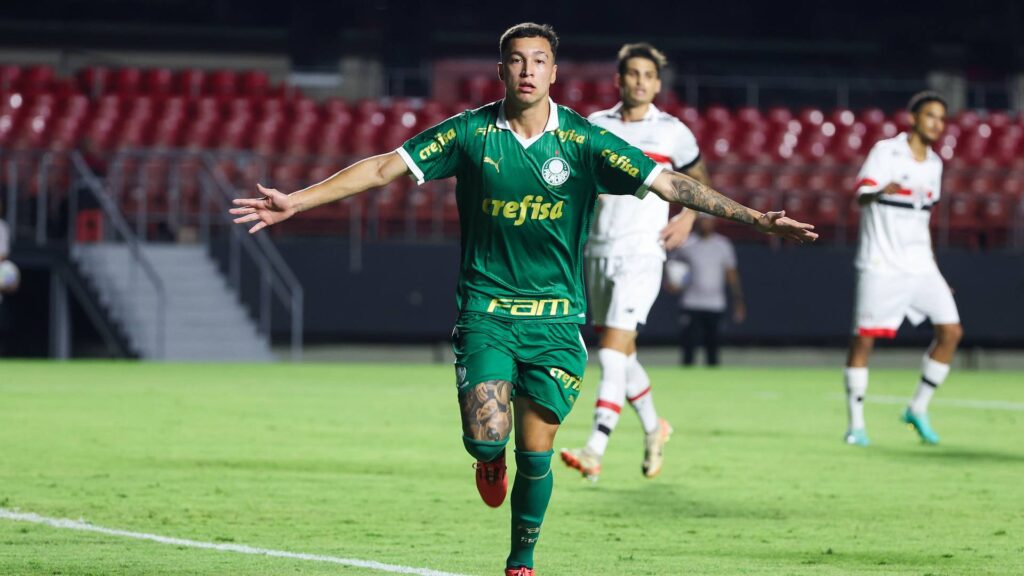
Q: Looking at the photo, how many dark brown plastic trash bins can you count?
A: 0